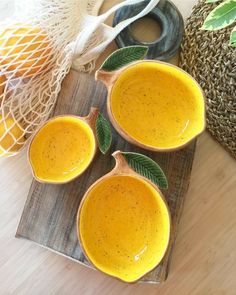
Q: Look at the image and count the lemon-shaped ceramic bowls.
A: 3